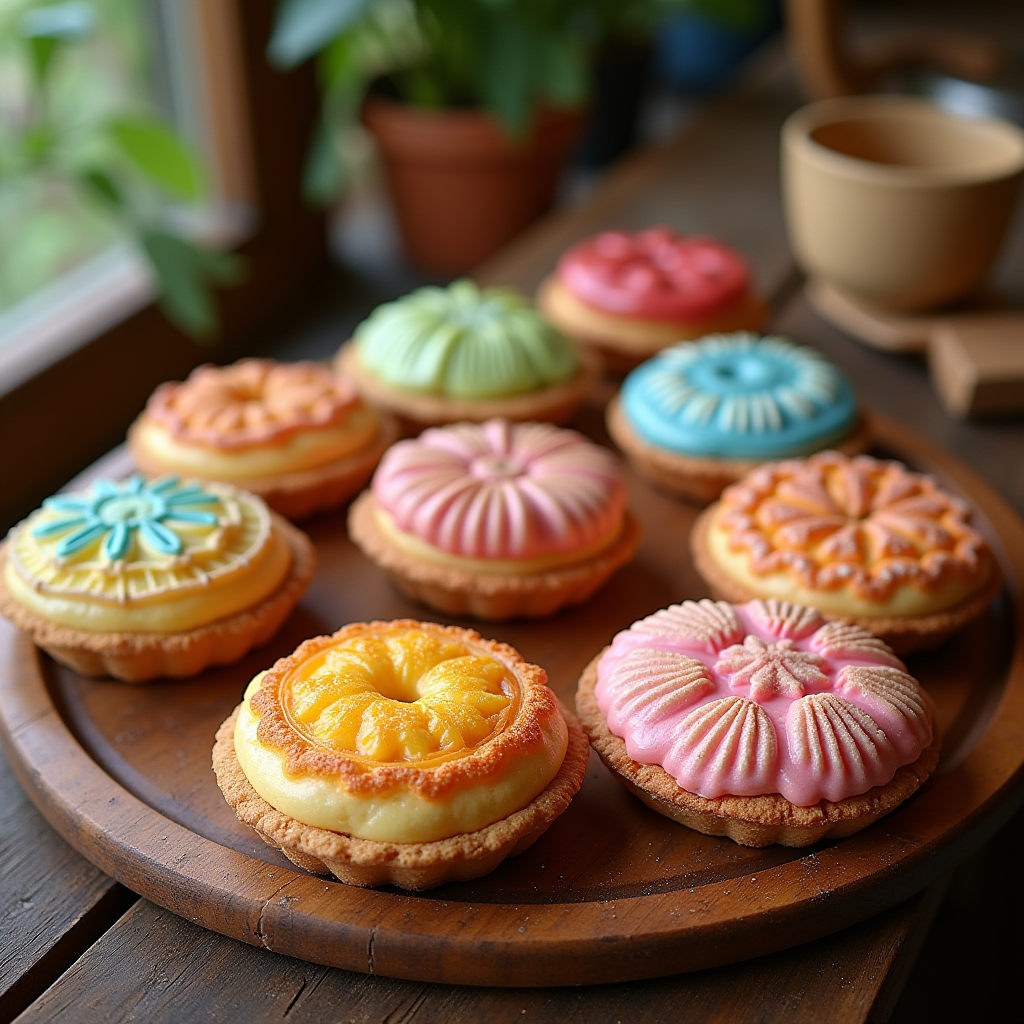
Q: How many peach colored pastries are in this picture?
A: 2